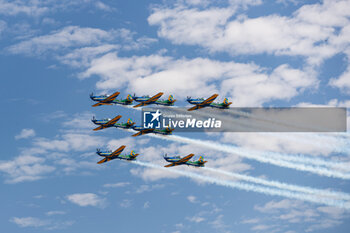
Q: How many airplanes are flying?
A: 7